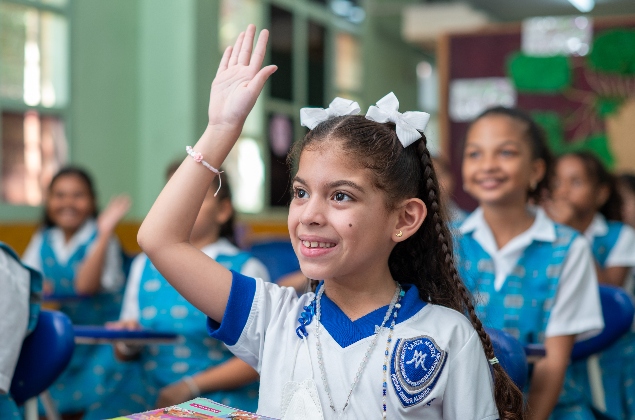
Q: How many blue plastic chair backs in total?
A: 4